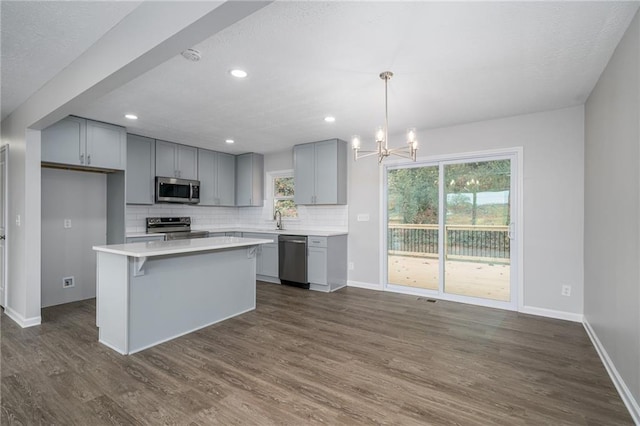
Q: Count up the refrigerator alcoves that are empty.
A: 1